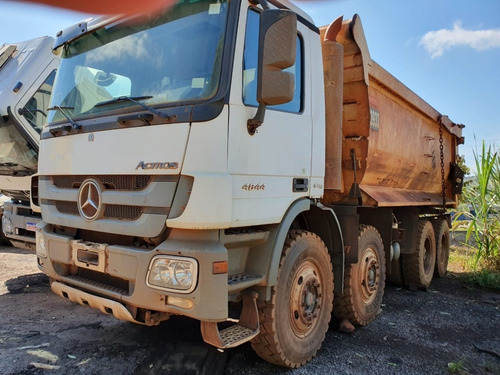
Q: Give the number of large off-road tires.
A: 4